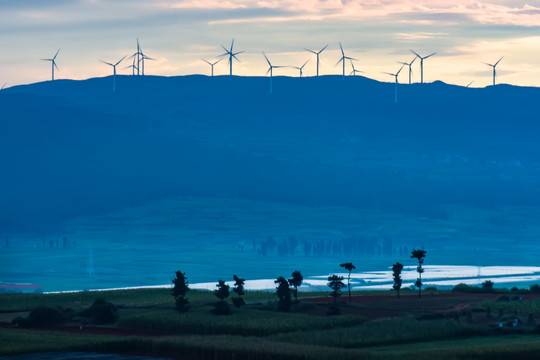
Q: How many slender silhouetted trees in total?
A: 9